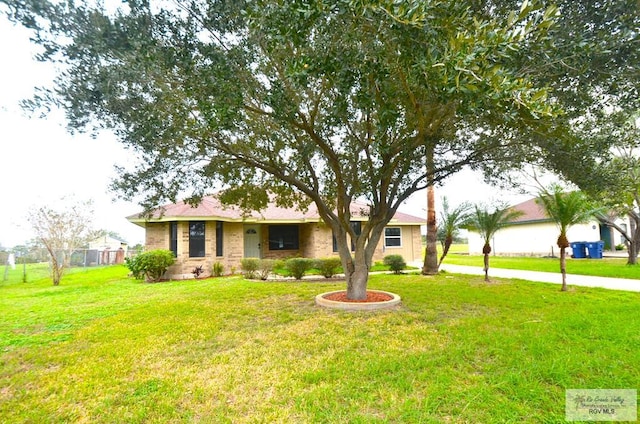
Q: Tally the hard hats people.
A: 0